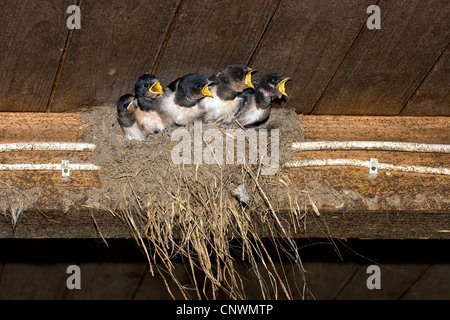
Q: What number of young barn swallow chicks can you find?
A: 5